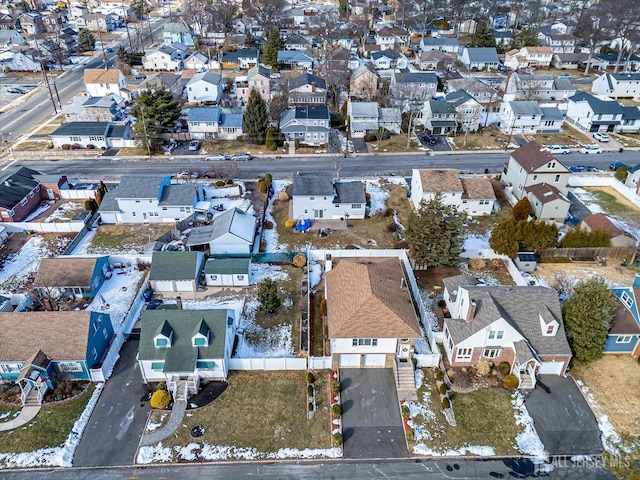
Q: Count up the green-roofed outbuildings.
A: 2